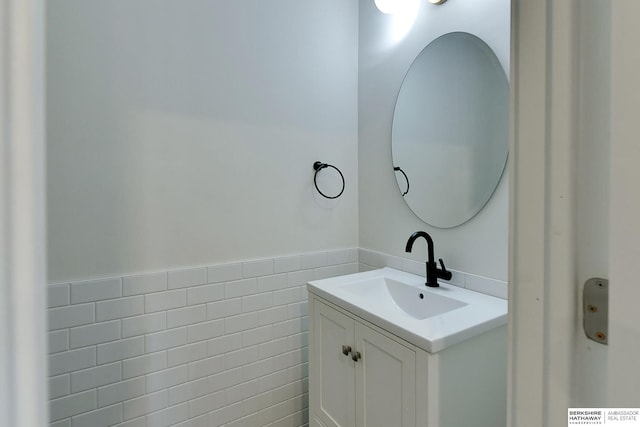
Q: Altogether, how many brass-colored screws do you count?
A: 2